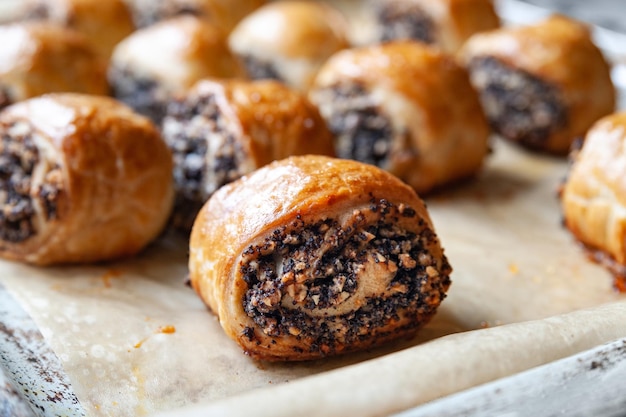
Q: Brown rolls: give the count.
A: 12